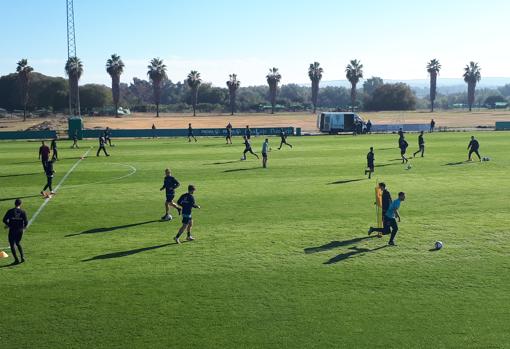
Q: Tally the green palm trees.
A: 11